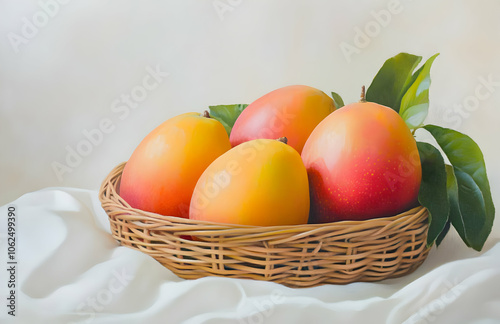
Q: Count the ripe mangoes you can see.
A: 4